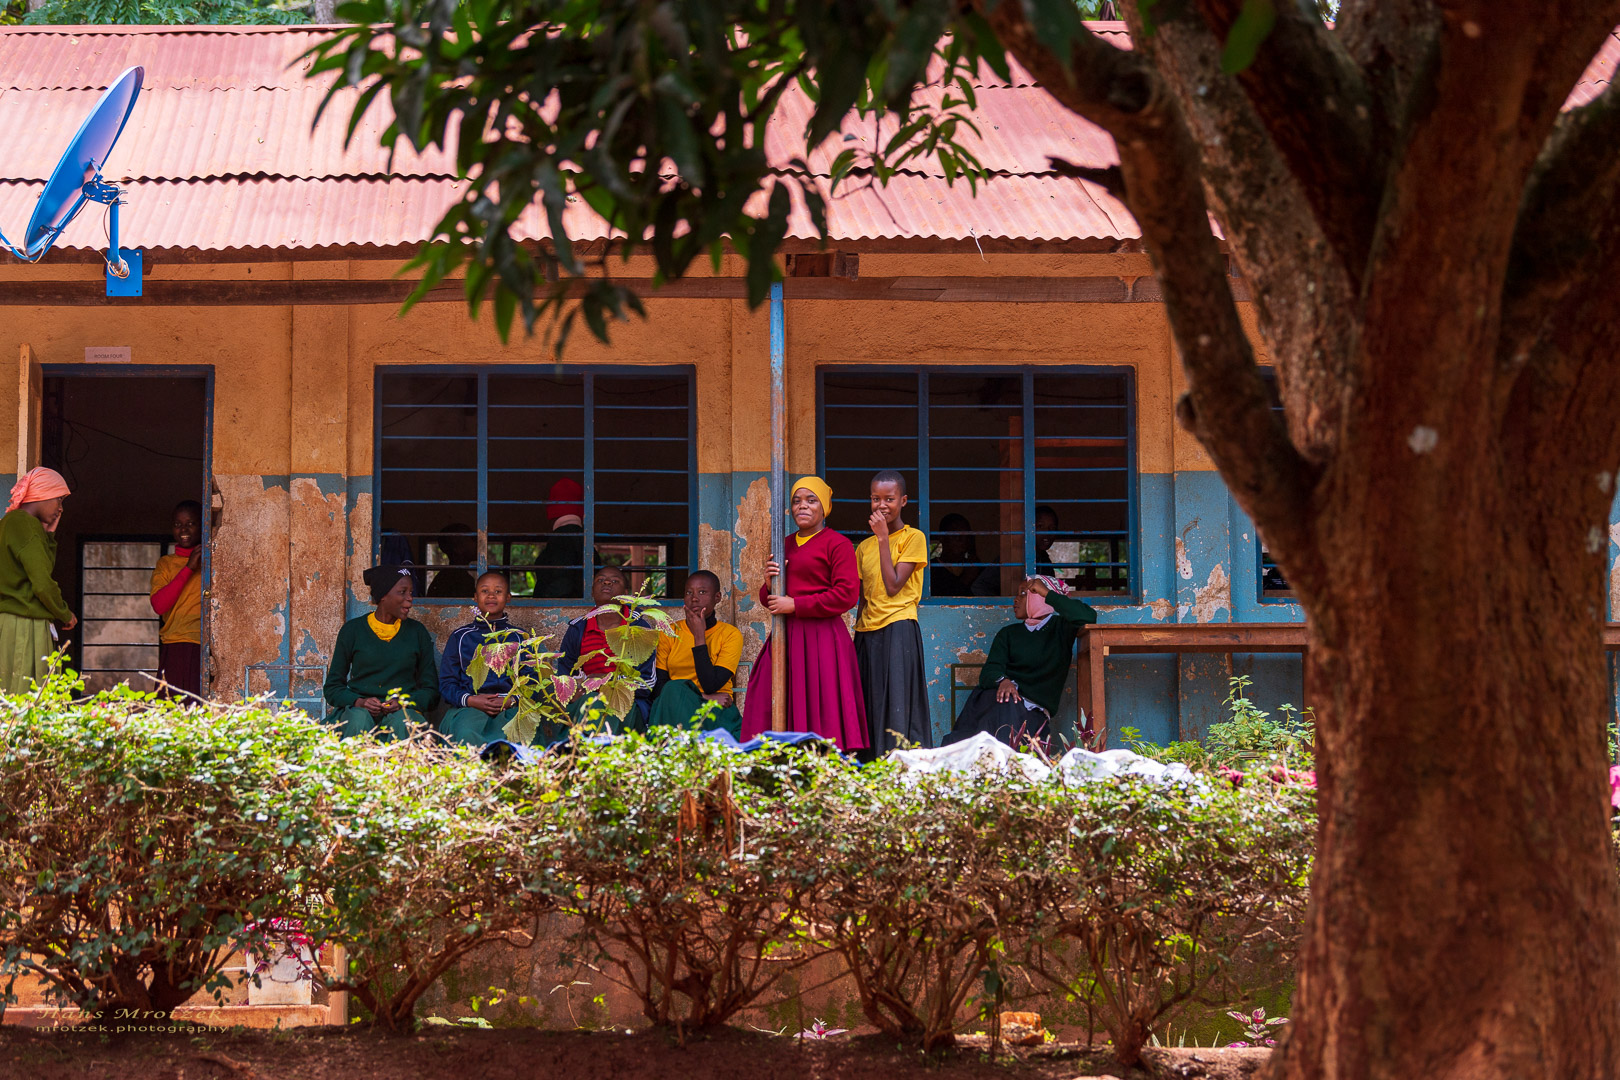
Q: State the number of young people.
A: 13